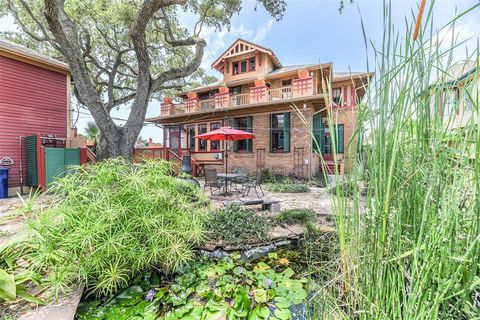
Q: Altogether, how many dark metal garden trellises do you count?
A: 2